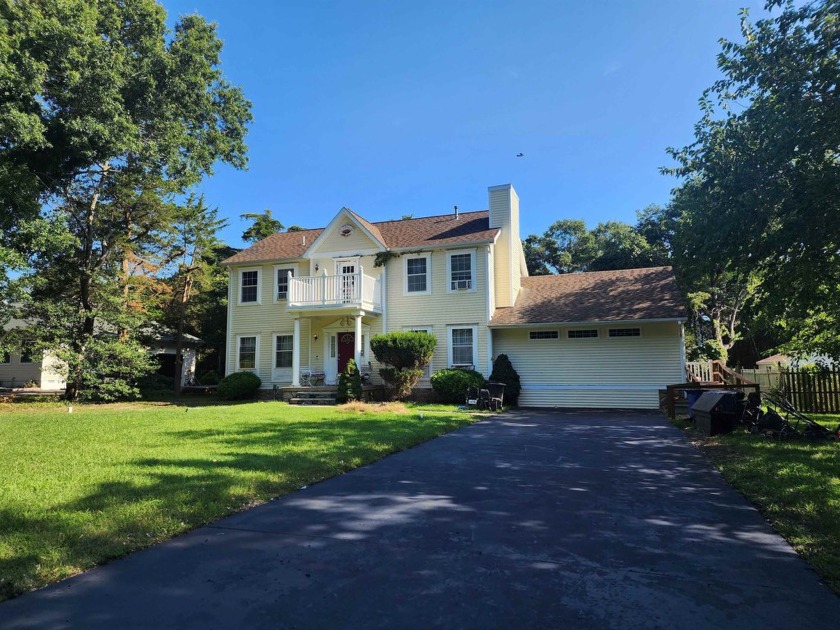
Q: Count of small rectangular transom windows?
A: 3